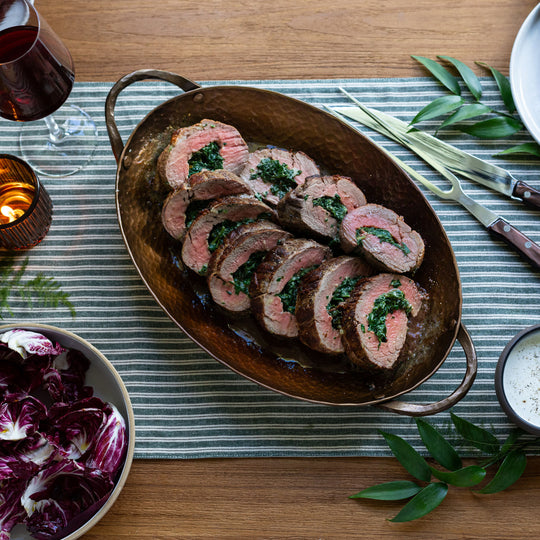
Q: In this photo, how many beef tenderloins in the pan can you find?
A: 10